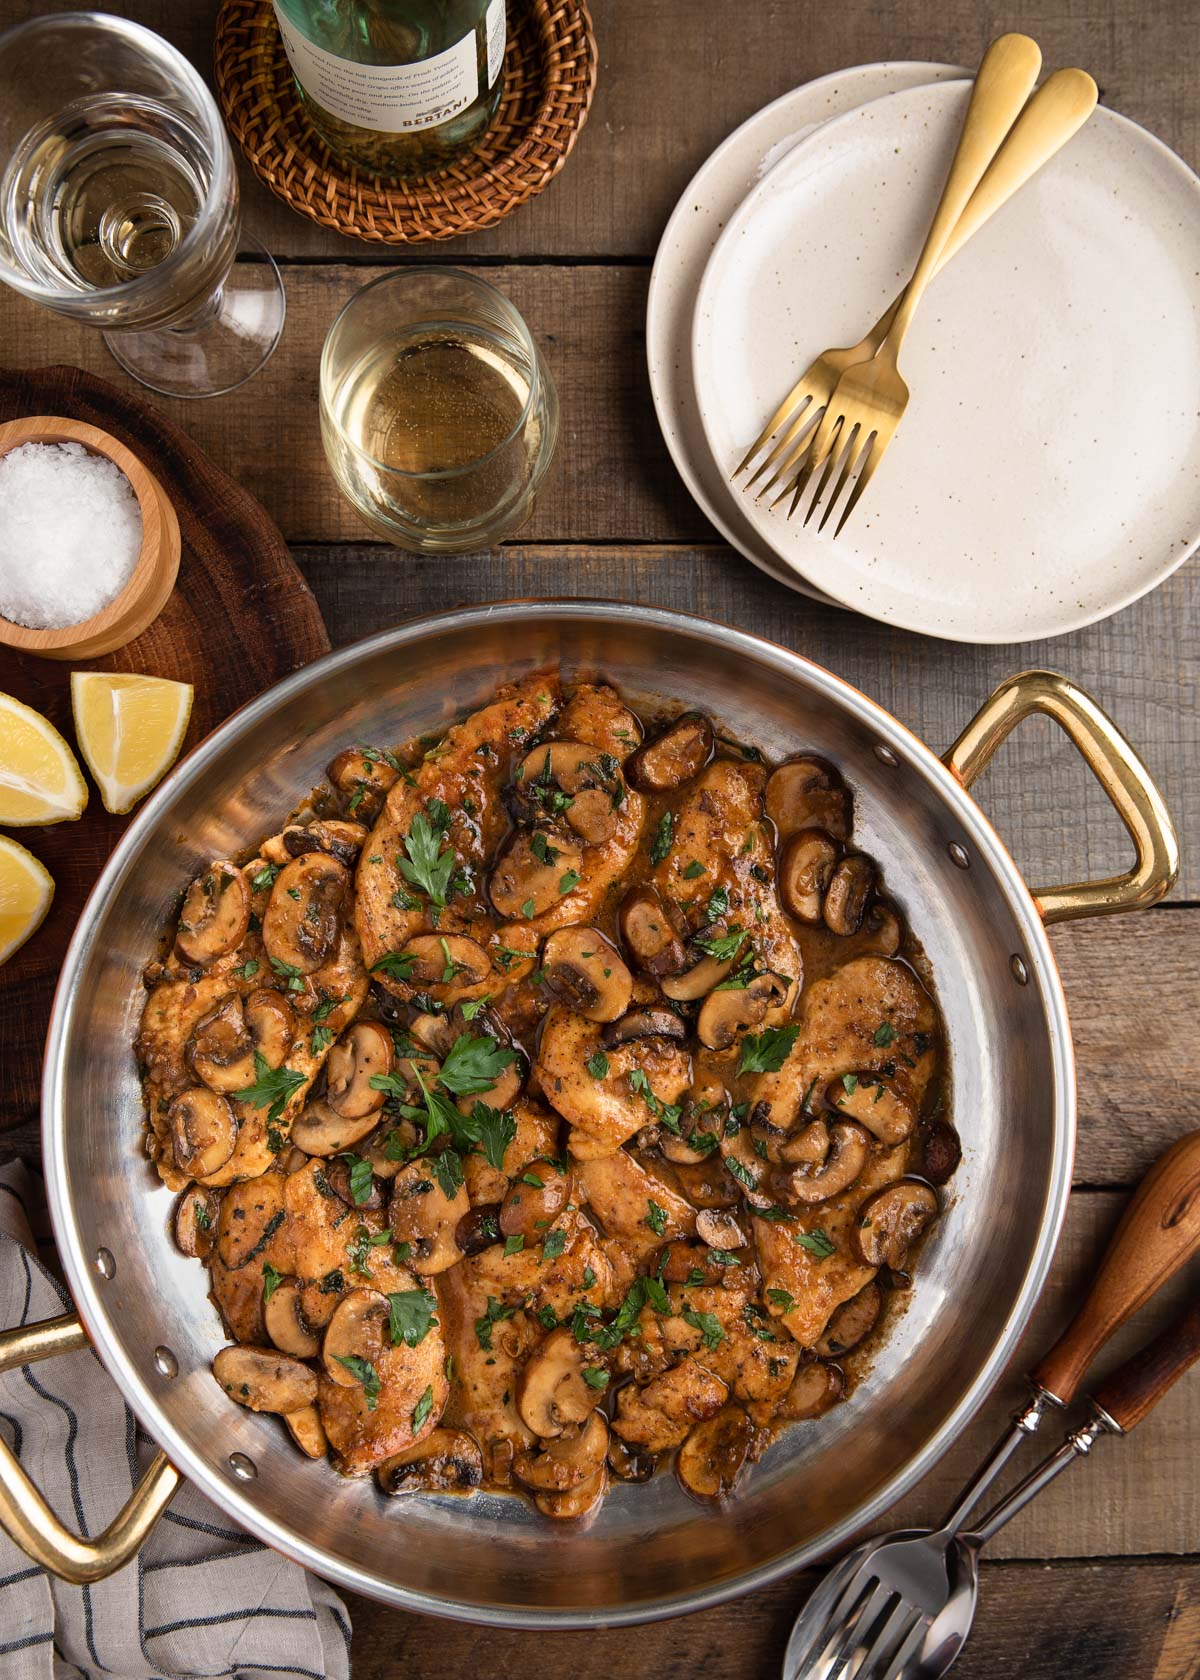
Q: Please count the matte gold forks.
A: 2